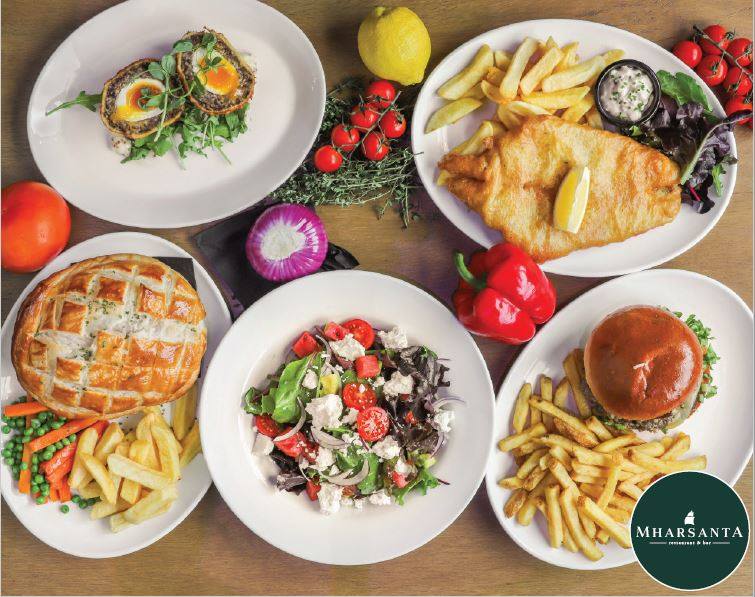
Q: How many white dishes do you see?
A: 5